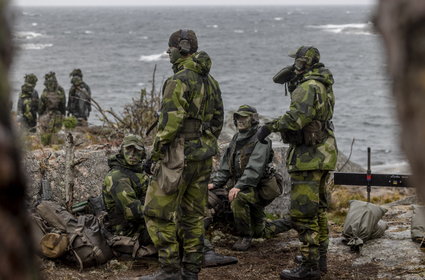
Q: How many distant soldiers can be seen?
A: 3